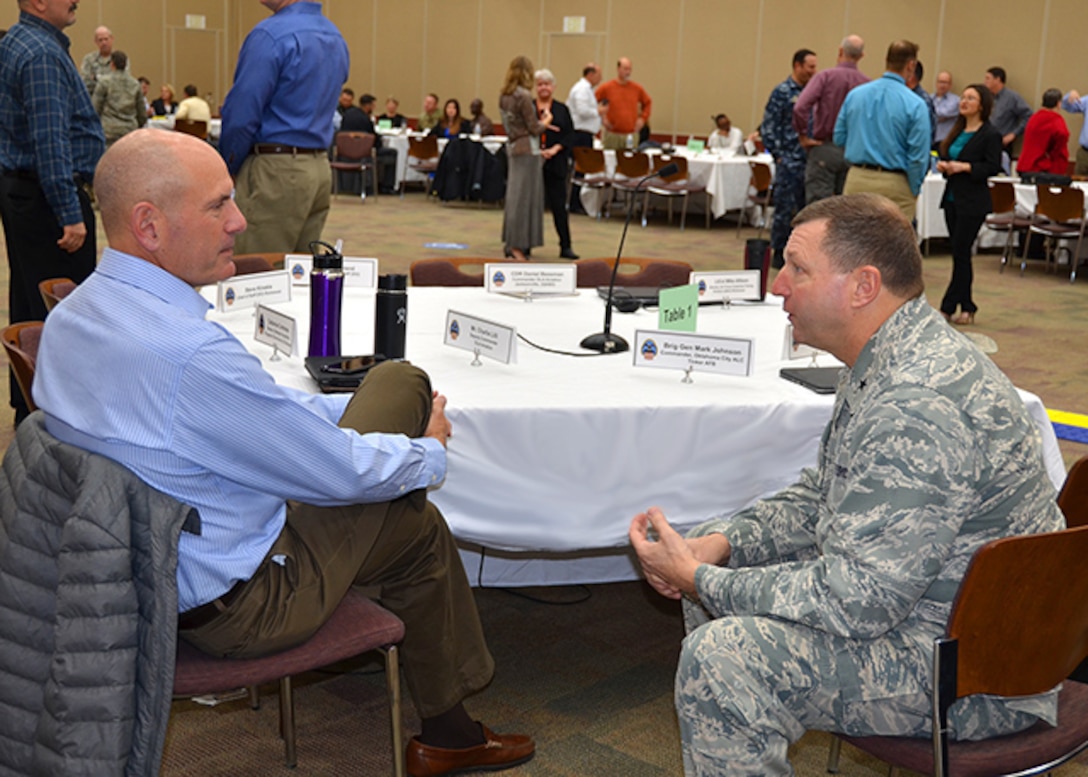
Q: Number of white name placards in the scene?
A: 8